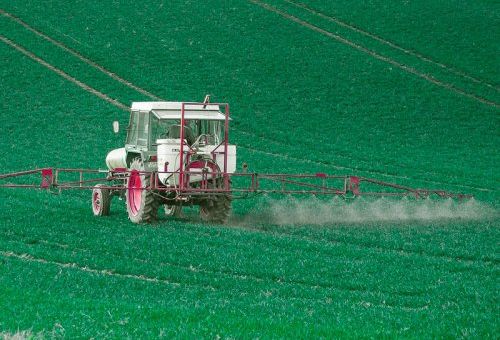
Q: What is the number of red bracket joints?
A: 2